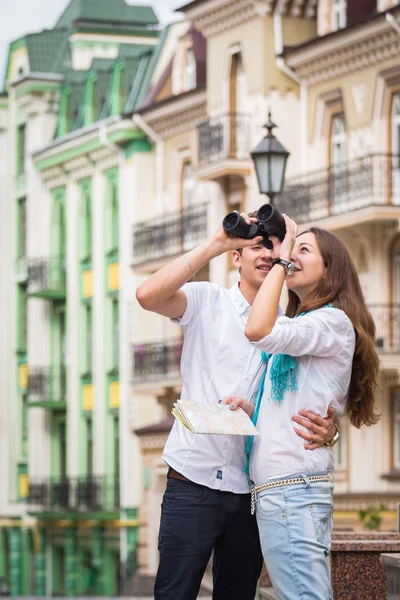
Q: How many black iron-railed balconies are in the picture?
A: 8